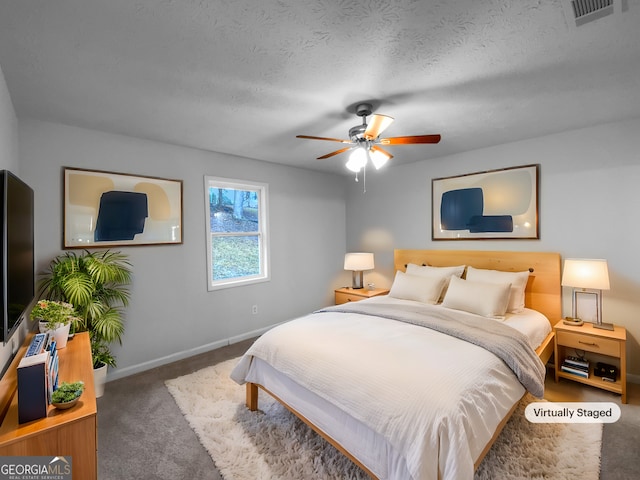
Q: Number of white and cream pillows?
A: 4